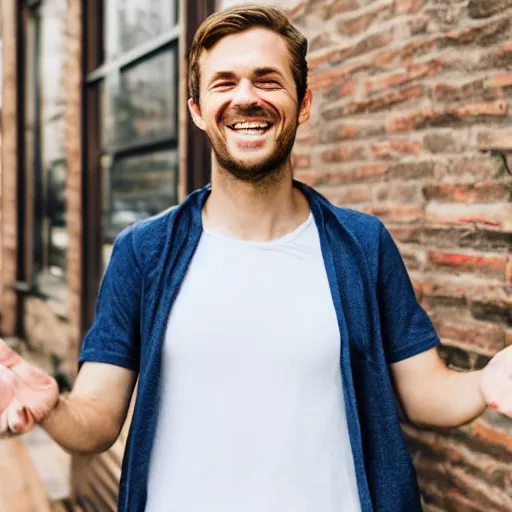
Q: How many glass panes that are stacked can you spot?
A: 3